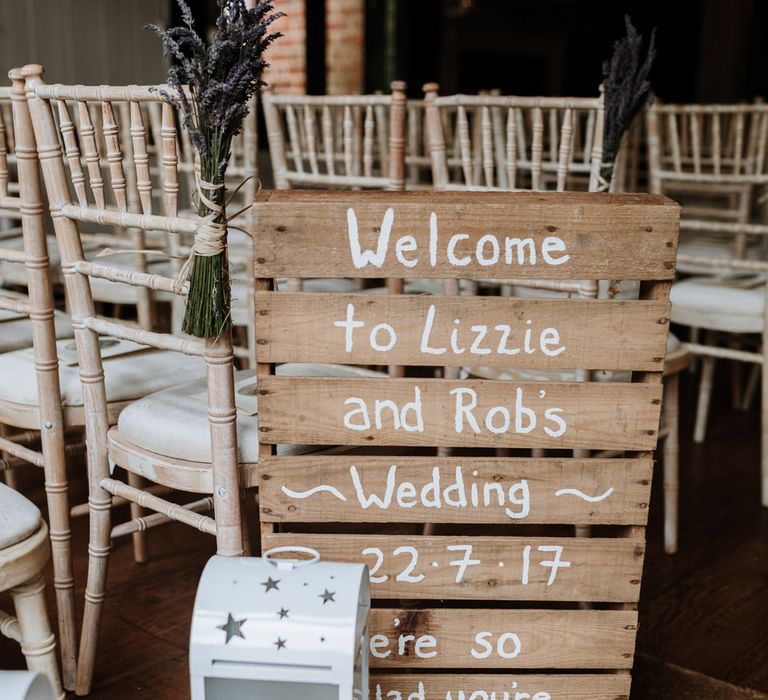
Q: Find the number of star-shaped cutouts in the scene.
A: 5